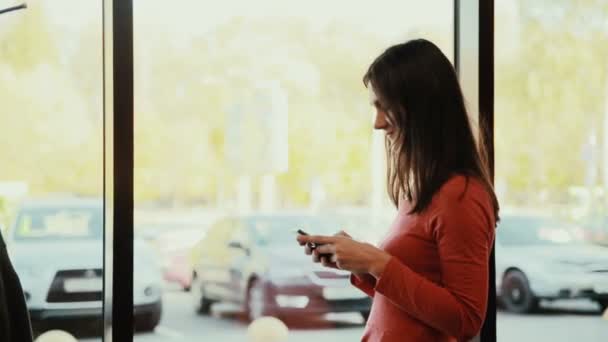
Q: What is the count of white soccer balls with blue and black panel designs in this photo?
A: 0